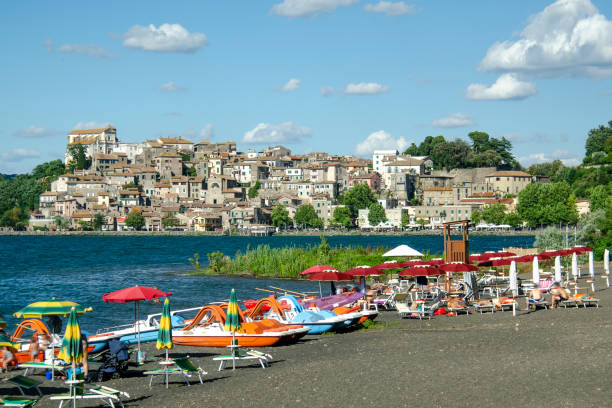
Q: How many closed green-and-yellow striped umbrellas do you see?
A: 3